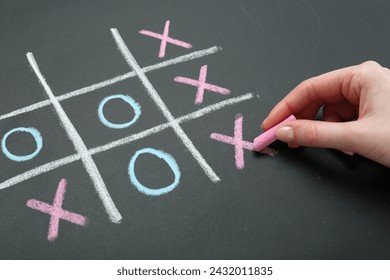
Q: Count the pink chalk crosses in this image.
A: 4